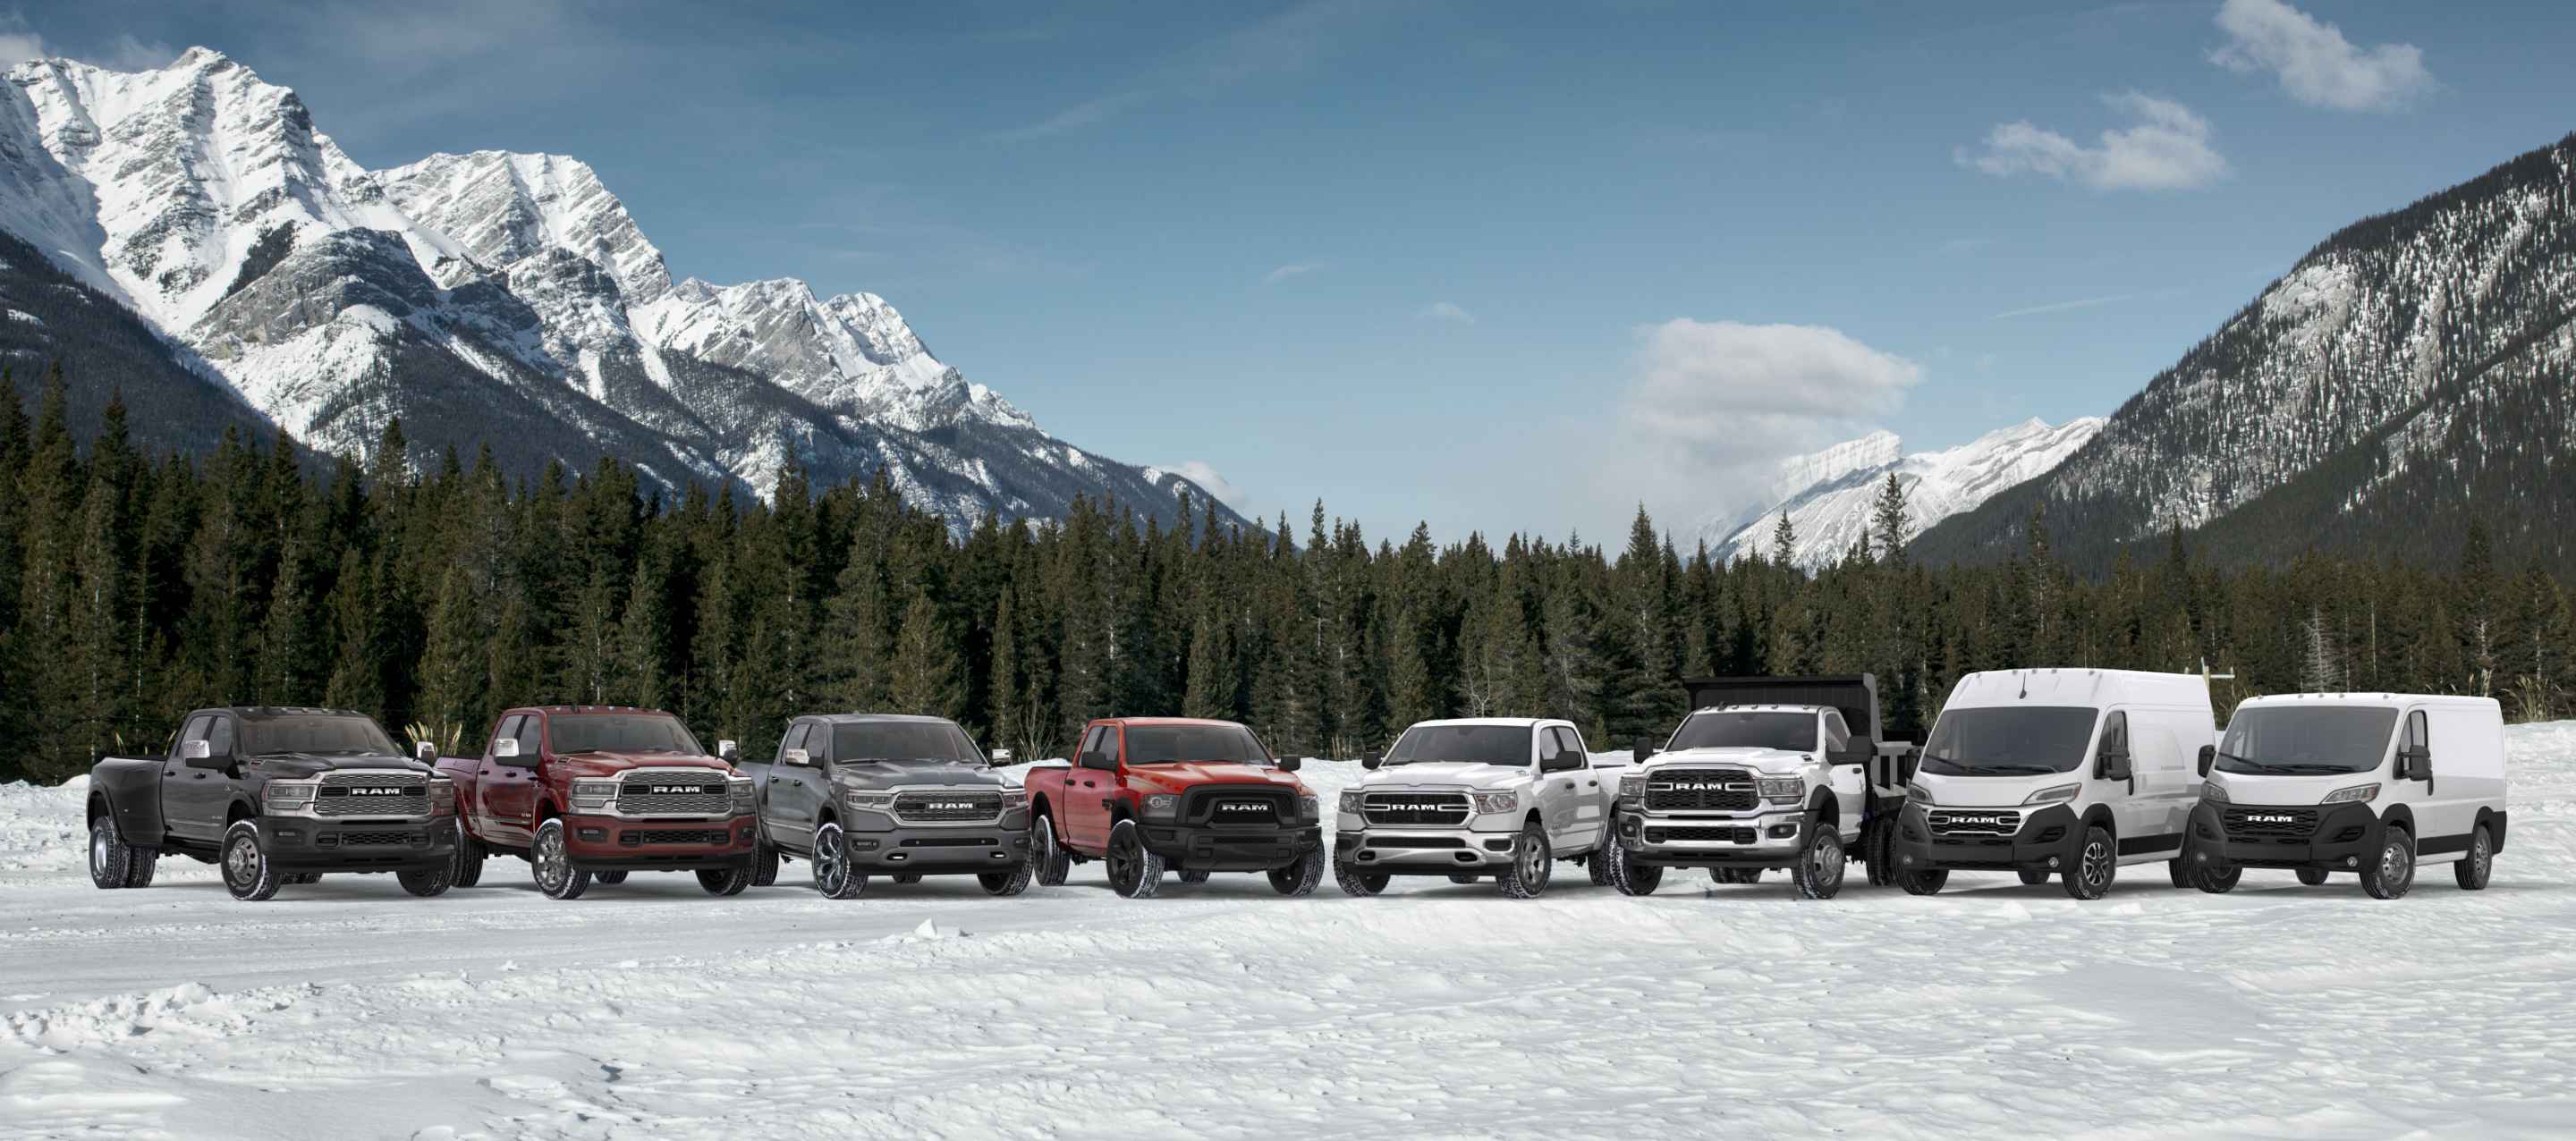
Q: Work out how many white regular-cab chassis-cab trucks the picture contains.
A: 1